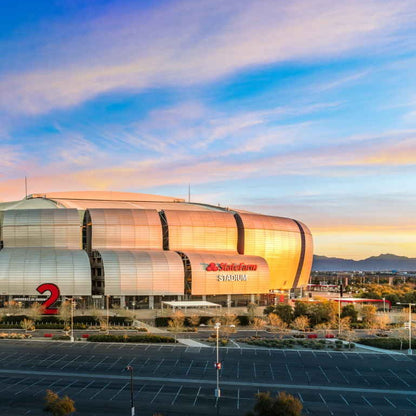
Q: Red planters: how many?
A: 4